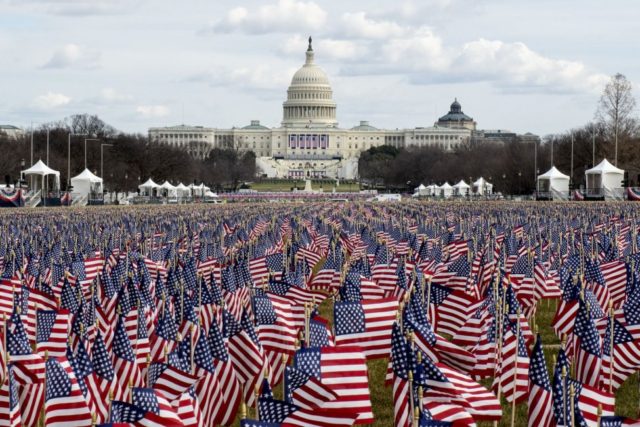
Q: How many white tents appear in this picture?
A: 14